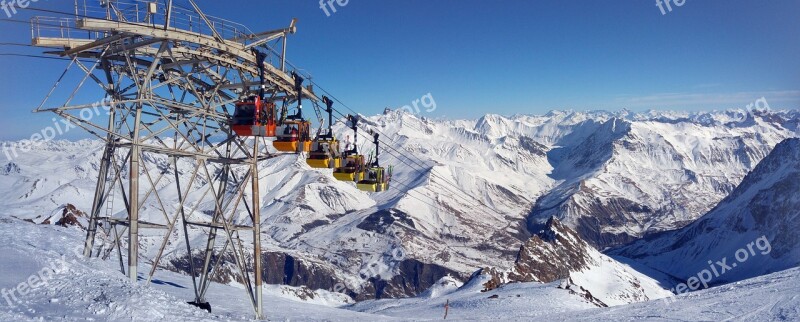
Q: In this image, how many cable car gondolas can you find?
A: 5